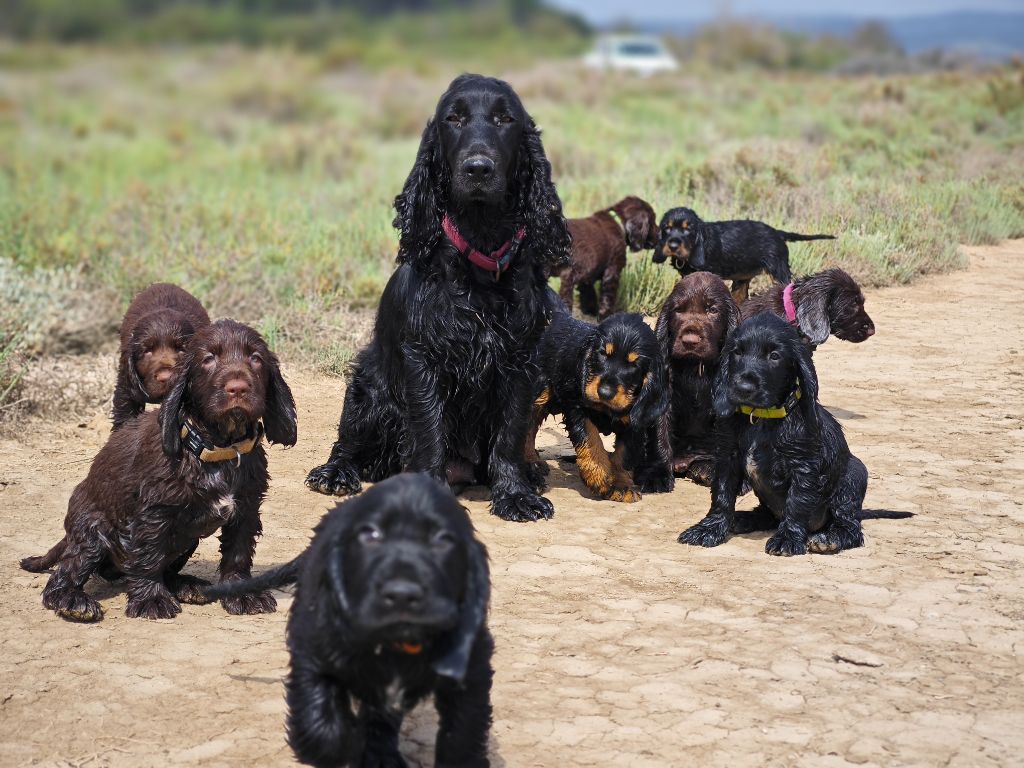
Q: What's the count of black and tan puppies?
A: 2